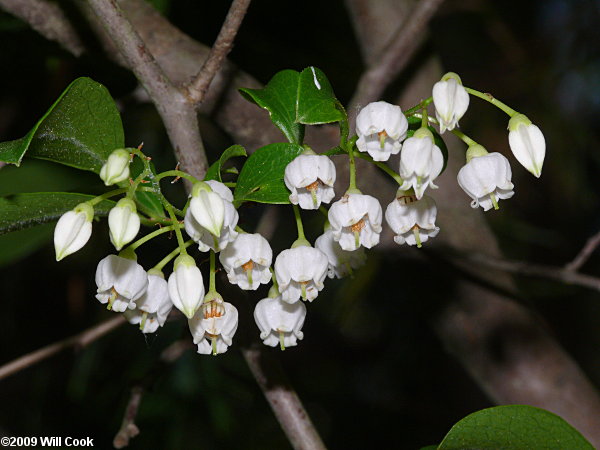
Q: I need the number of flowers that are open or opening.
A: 15